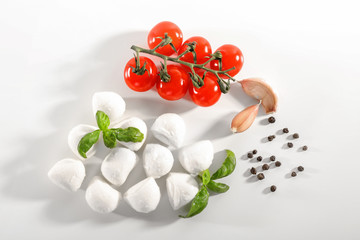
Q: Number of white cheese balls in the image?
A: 11